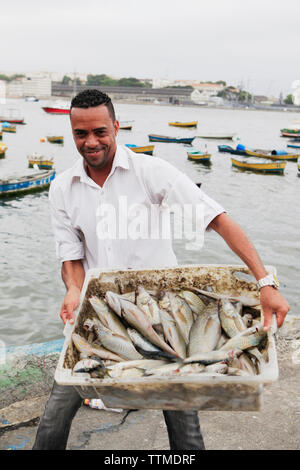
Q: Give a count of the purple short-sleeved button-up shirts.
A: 0